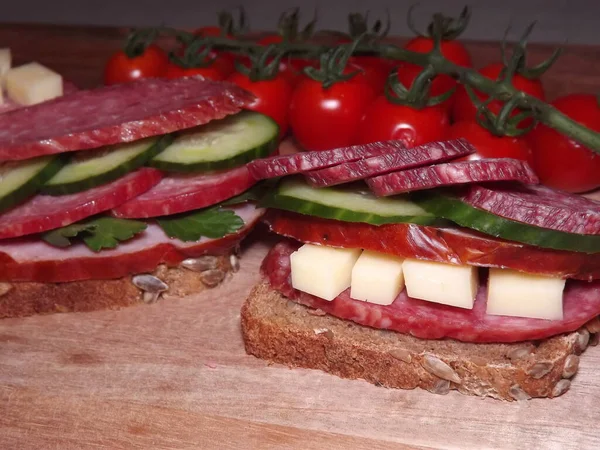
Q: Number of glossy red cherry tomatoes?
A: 12